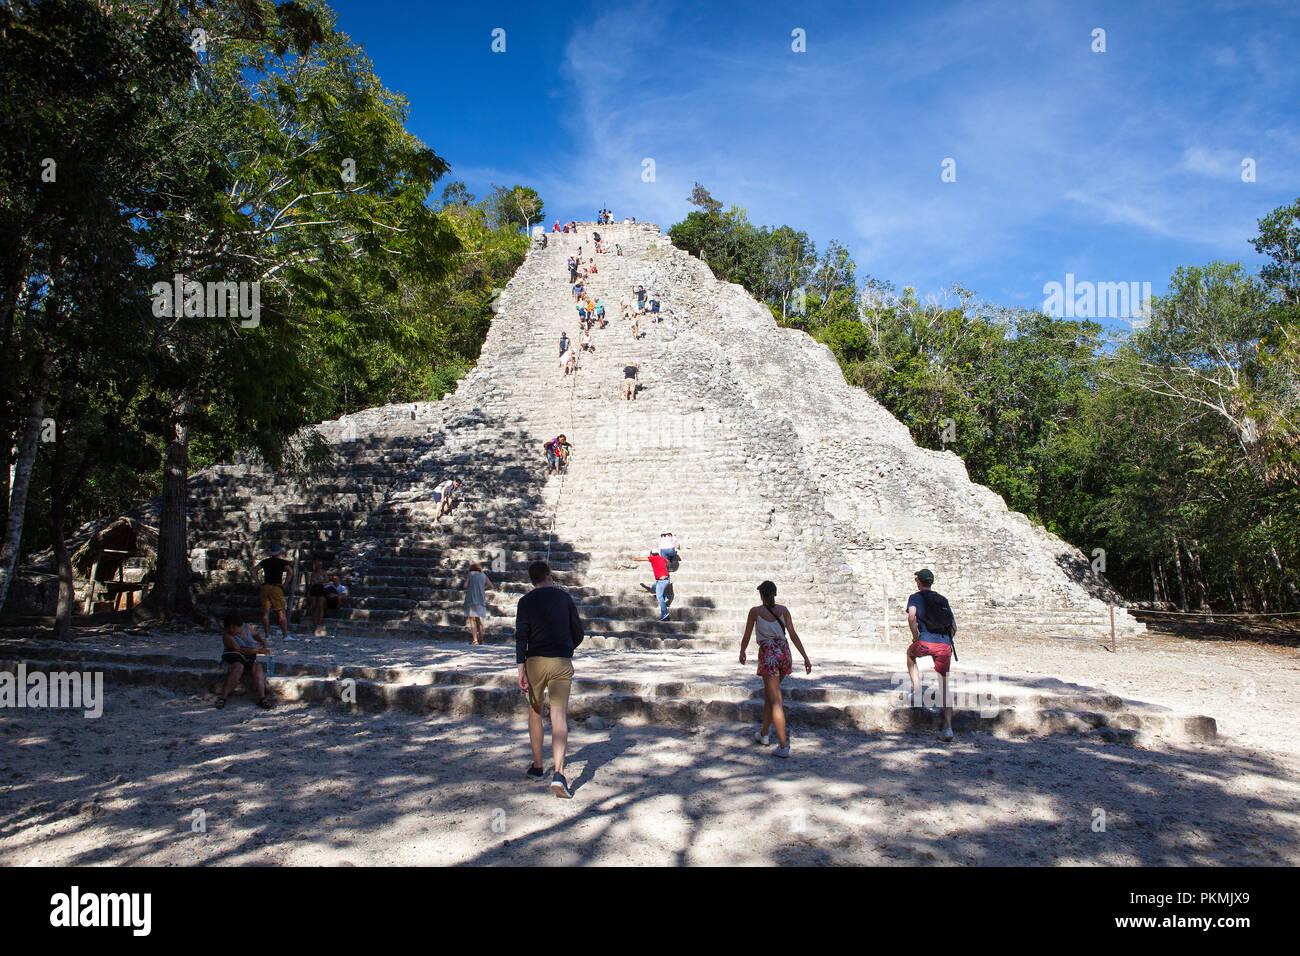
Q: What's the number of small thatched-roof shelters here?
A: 1